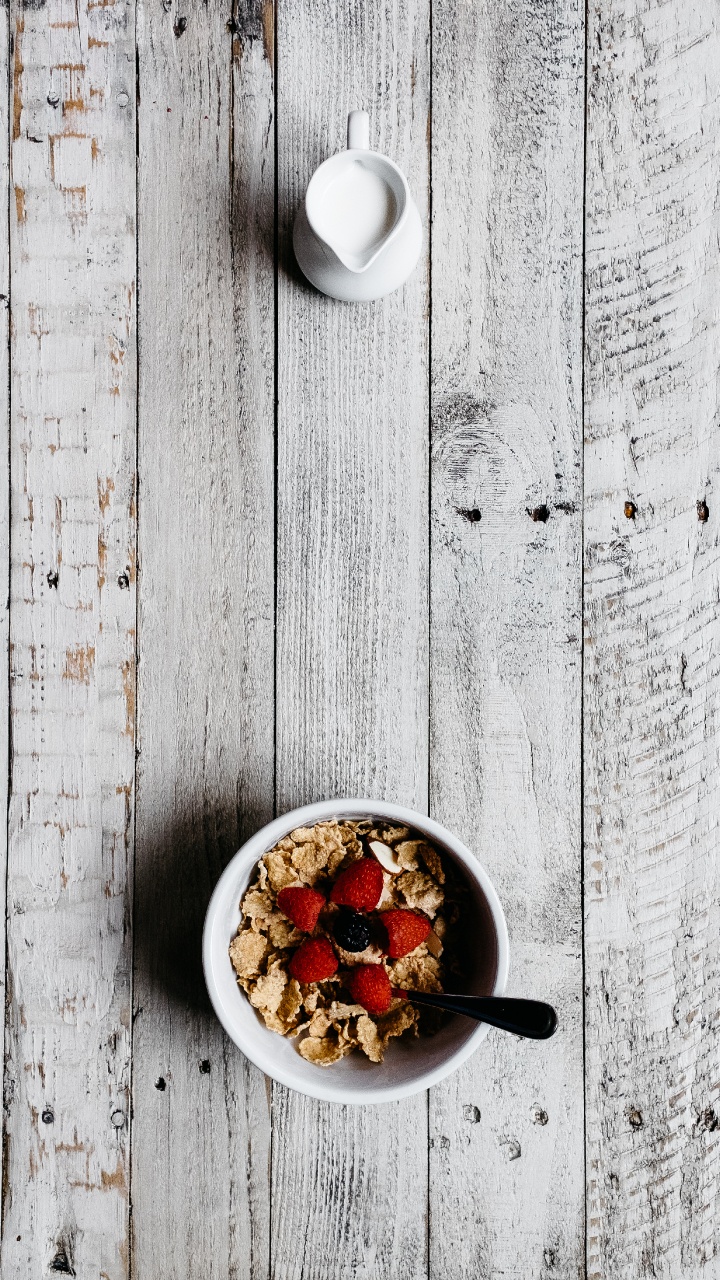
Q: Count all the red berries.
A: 5